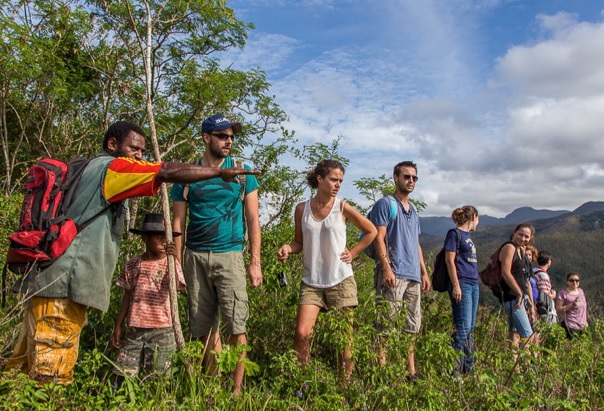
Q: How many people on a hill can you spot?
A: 10